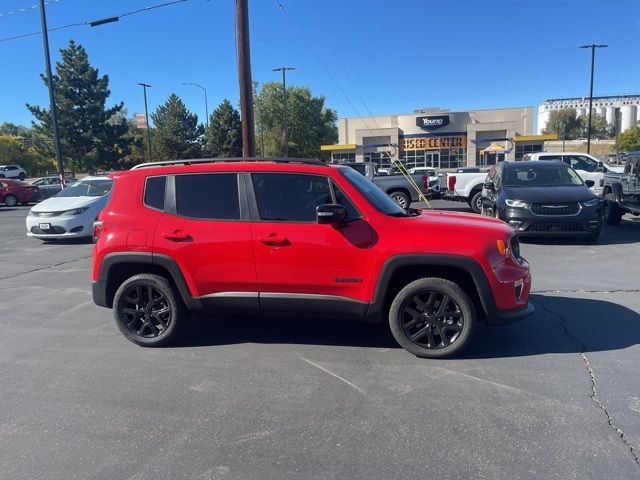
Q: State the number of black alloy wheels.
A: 2